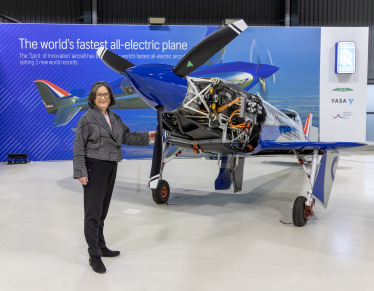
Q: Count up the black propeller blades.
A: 3